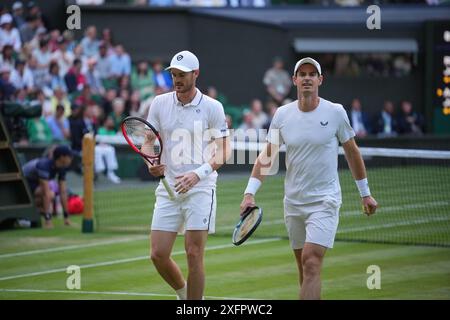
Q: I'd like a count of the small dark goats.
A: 0